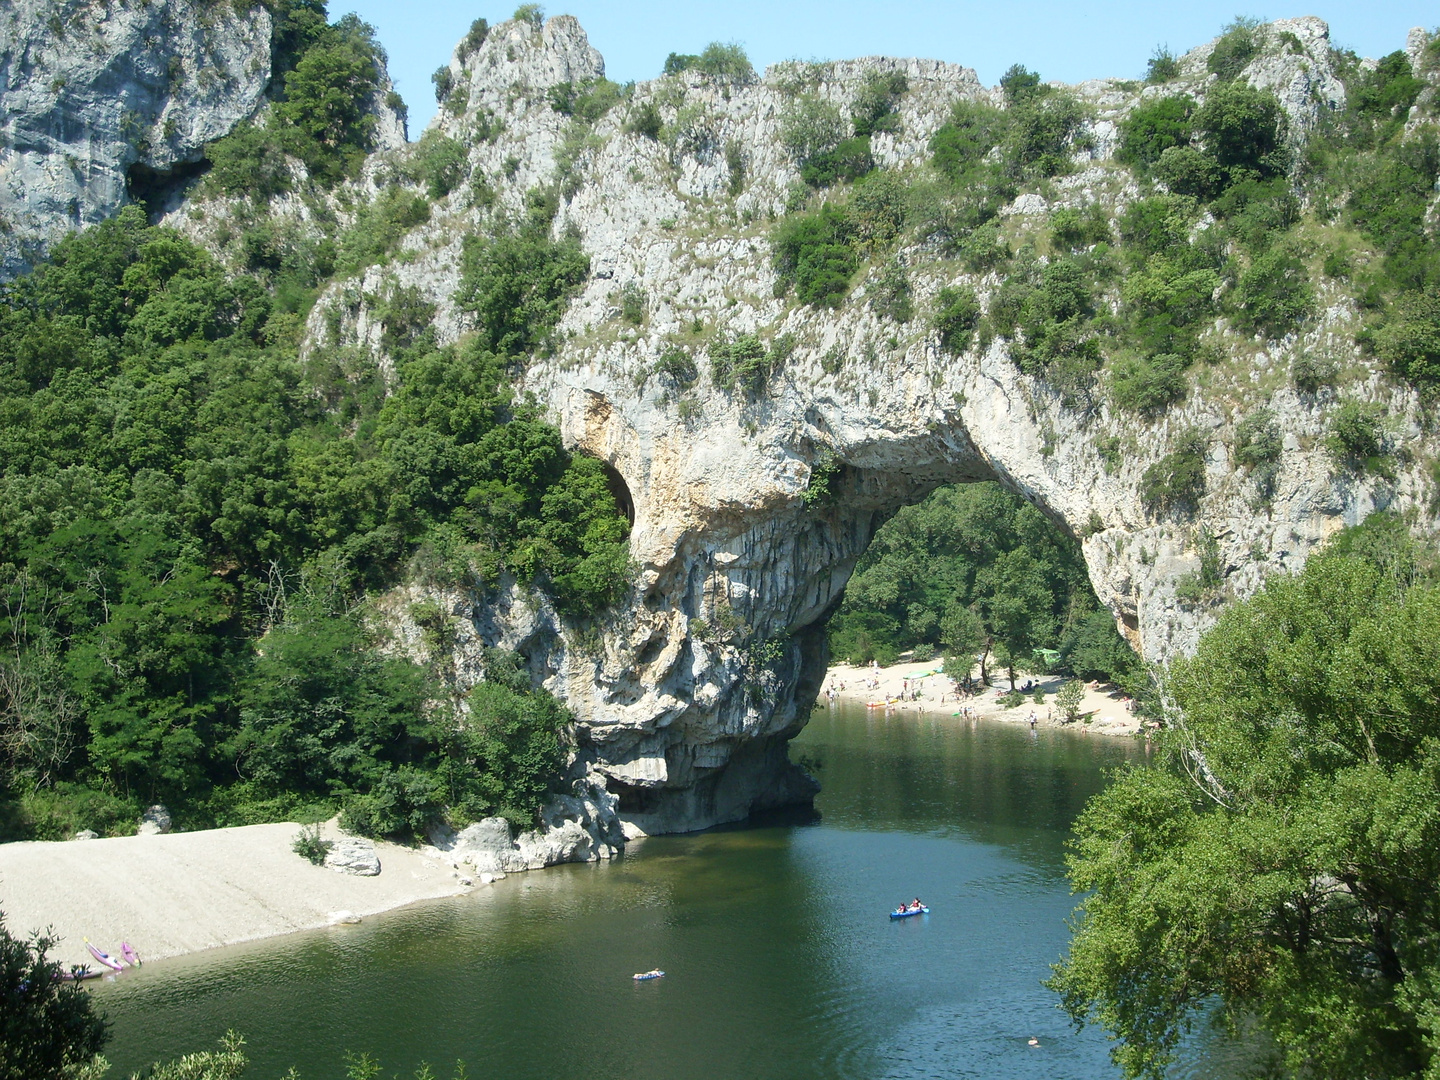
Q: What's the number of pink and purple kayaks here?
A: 3